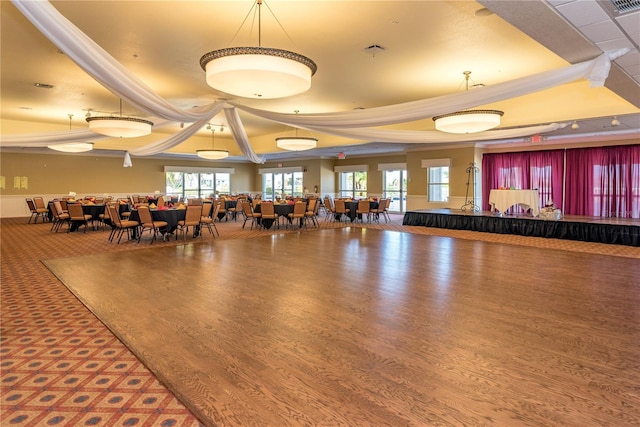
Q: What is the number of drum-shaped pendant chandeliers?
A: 6